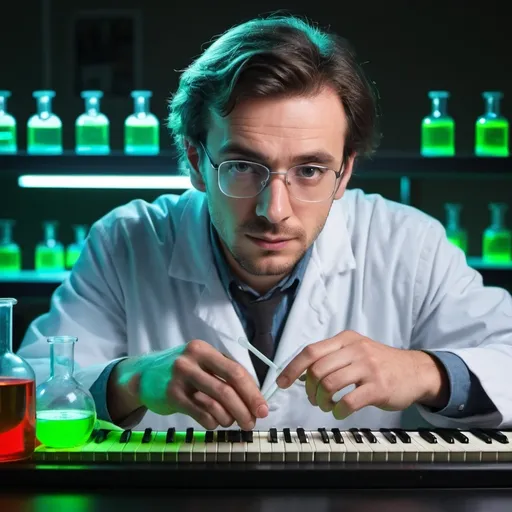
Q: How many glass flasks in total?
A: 13